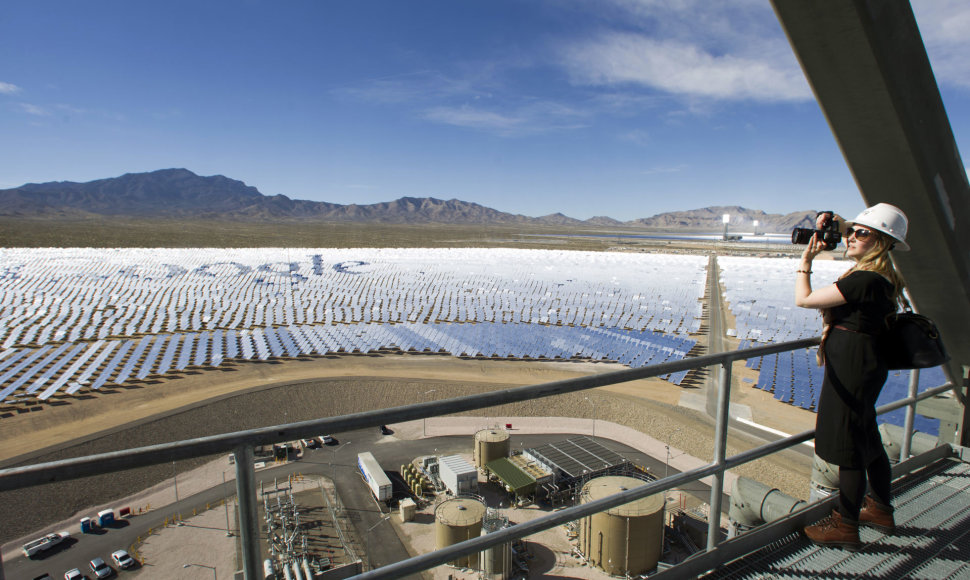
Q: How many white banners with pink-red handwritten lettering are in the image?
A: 0